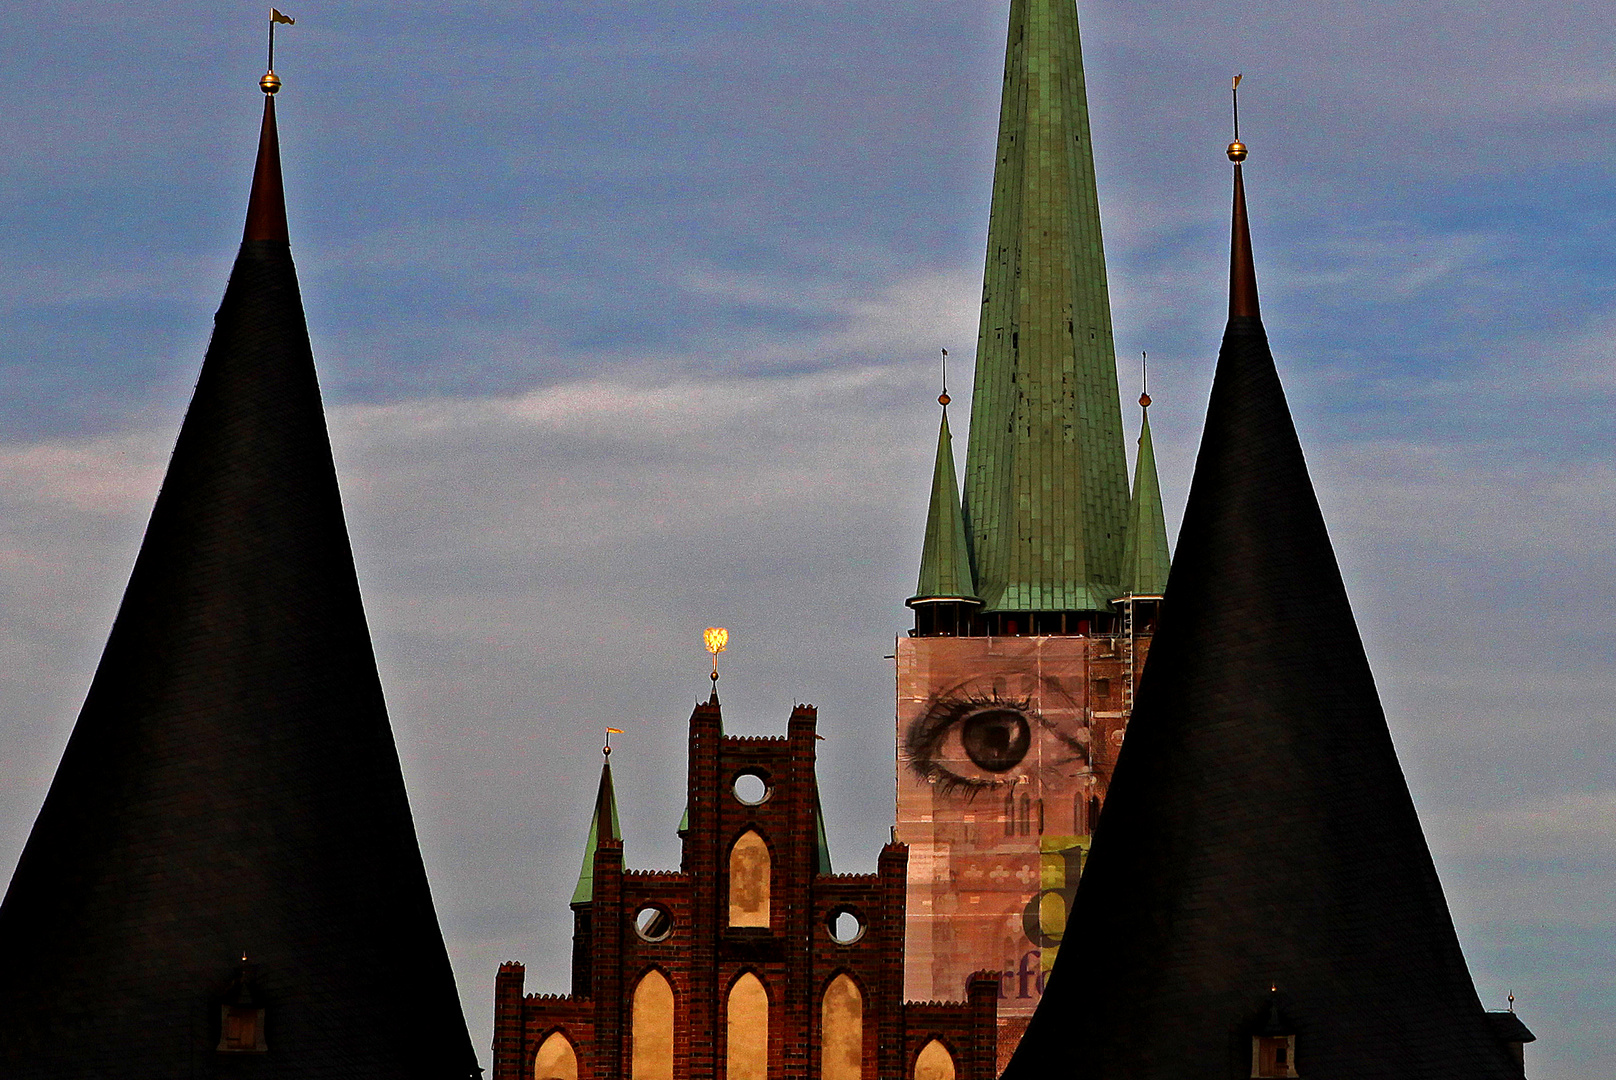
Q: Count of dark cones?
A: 2